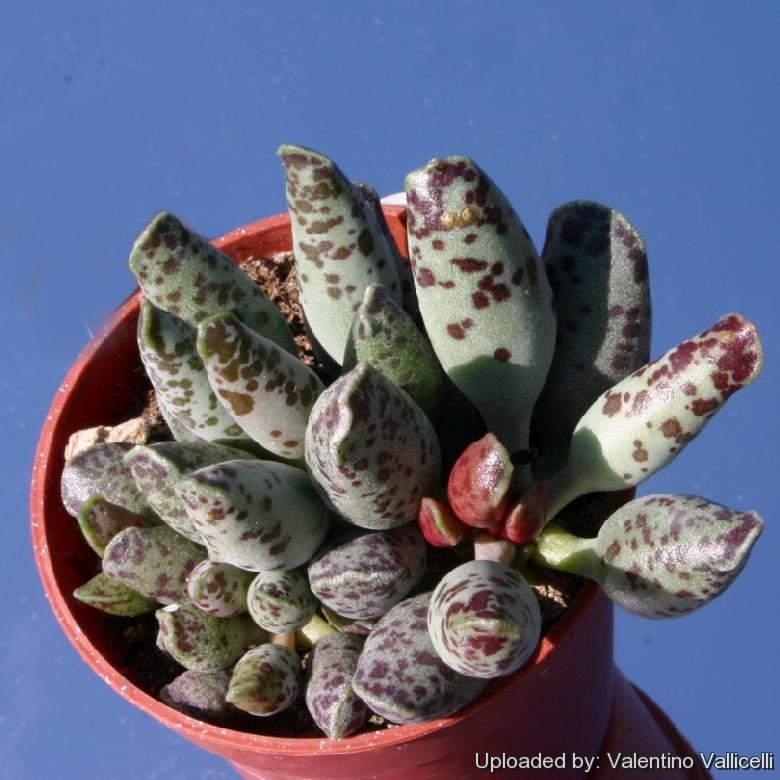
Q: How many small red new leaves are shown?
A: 3